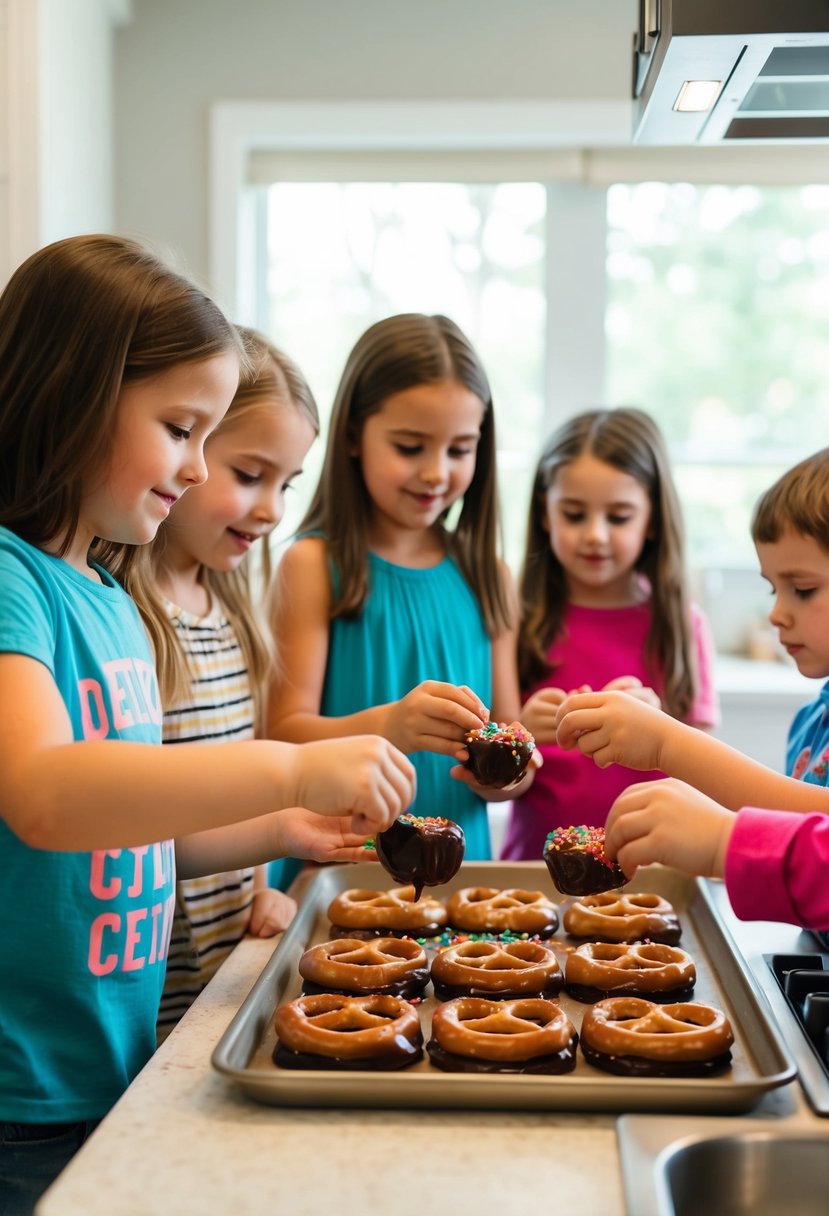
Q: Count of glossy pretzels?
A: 9